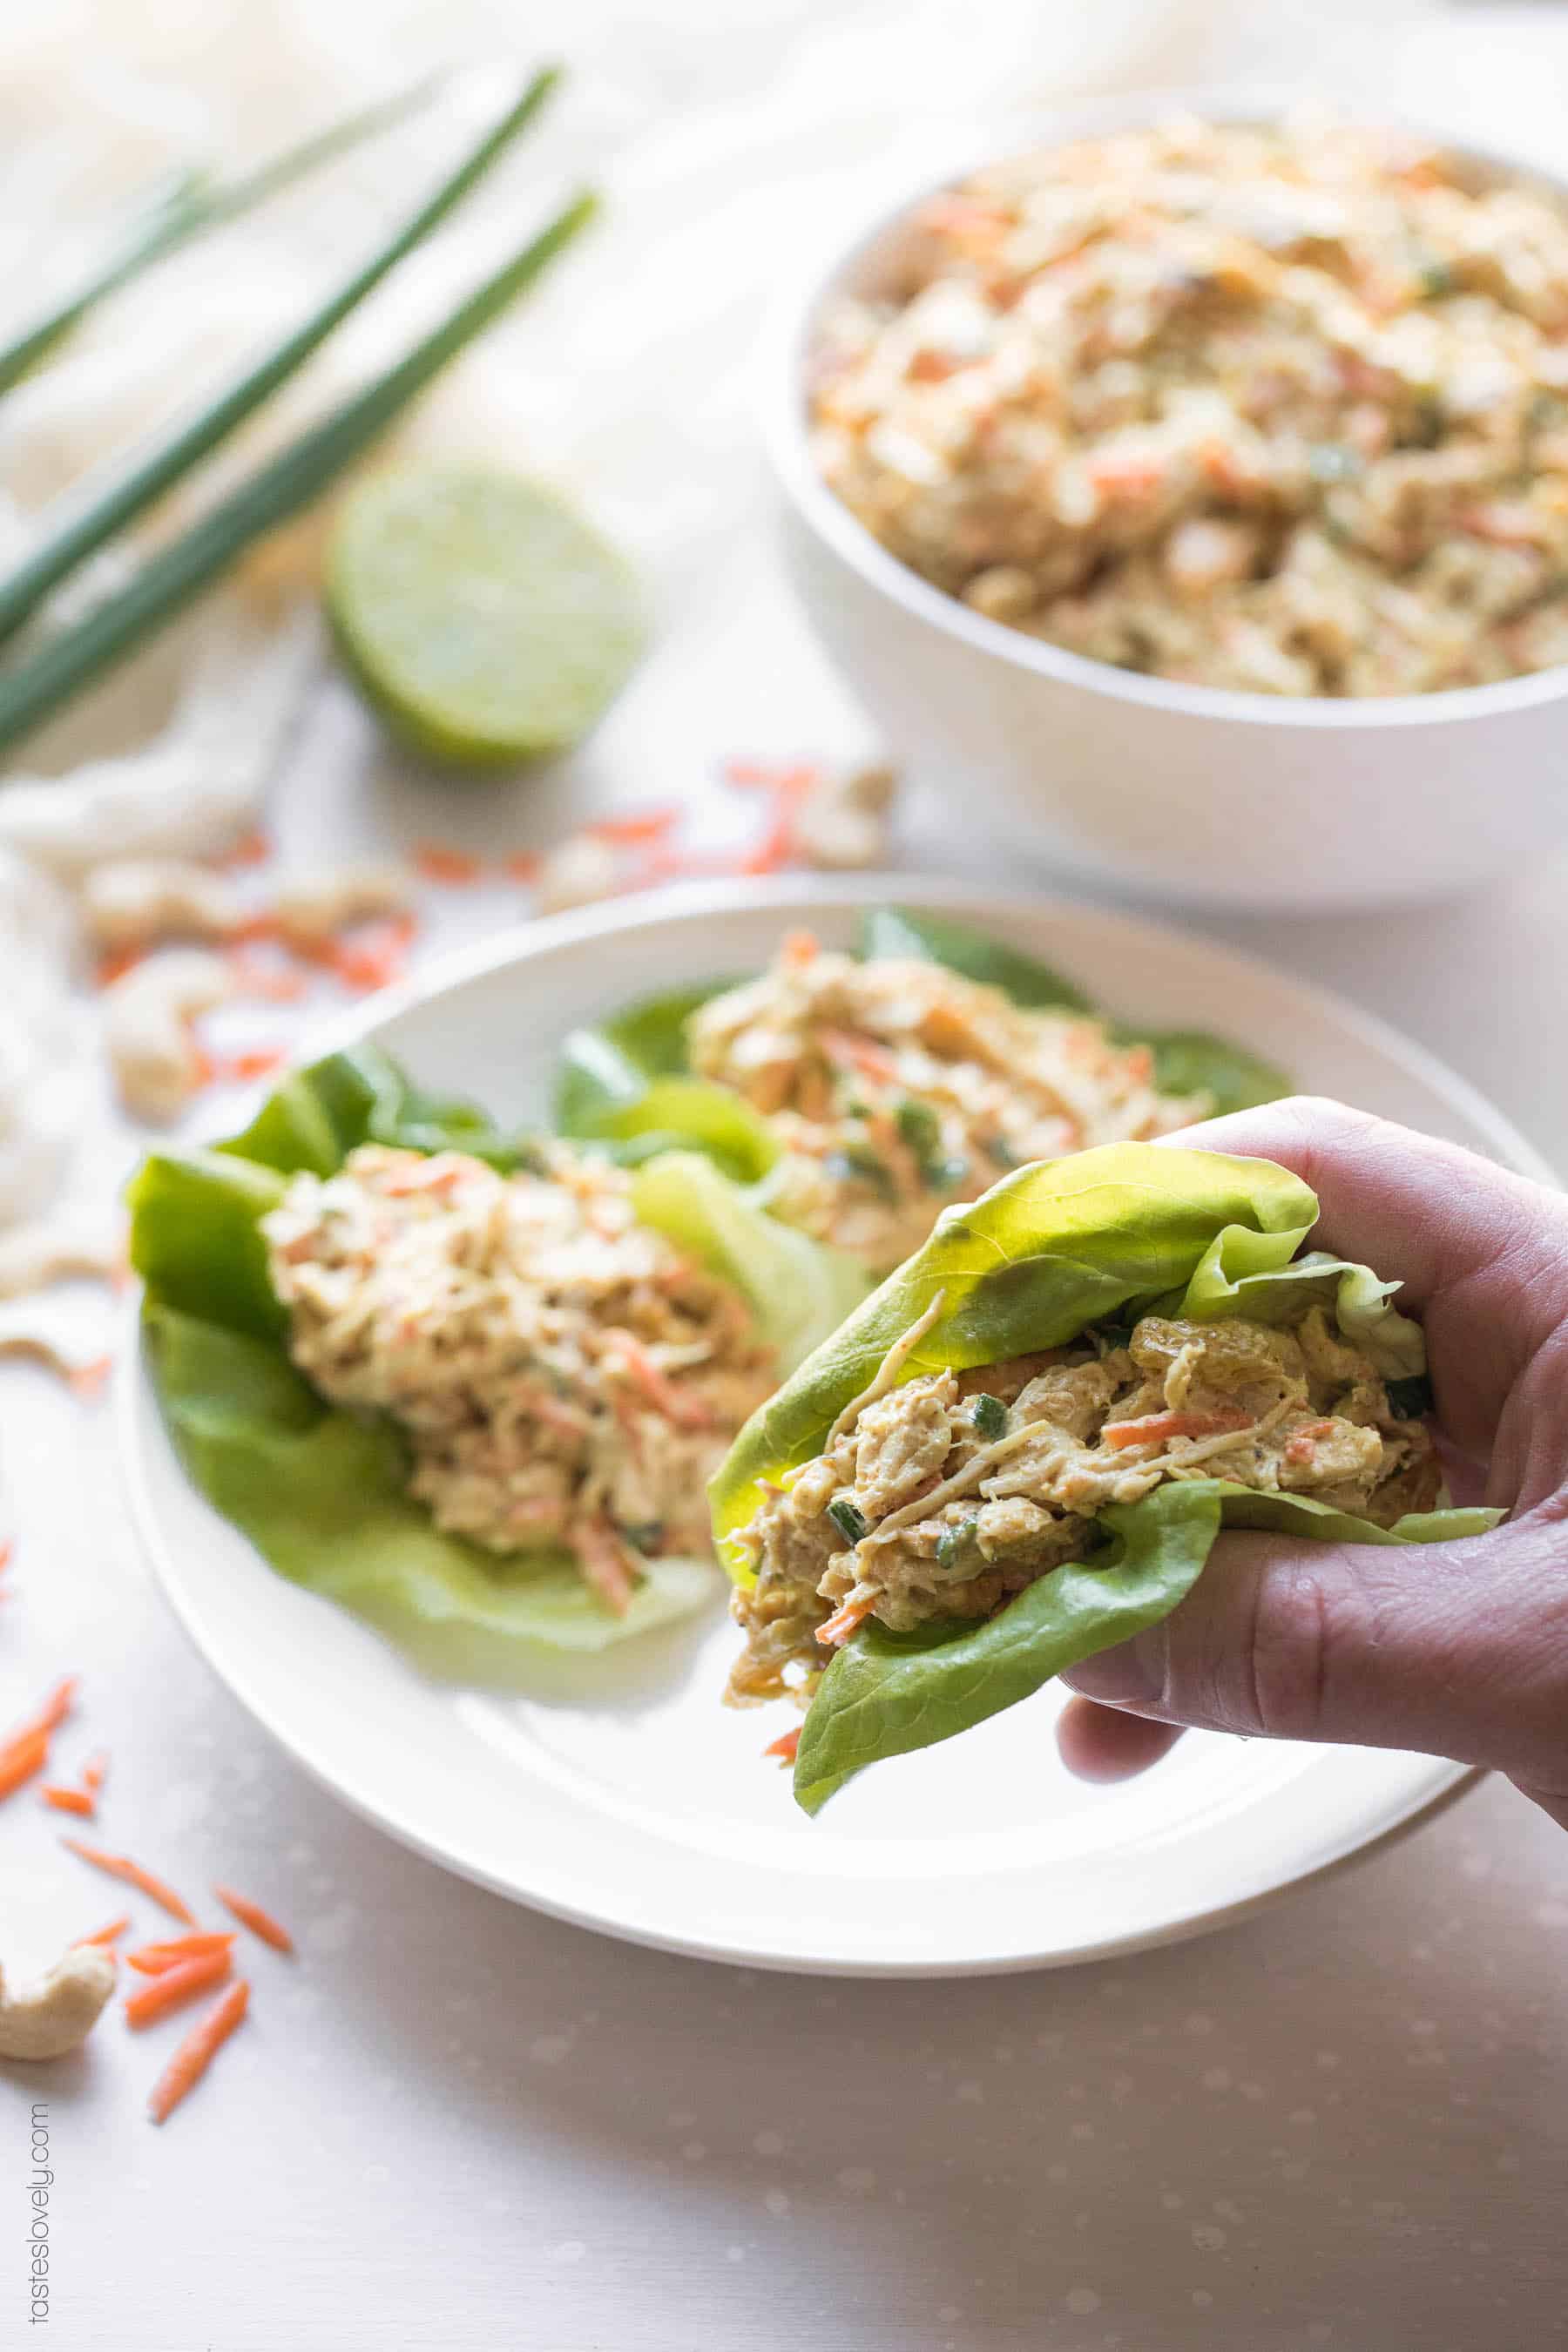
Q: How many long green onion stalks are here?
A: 3